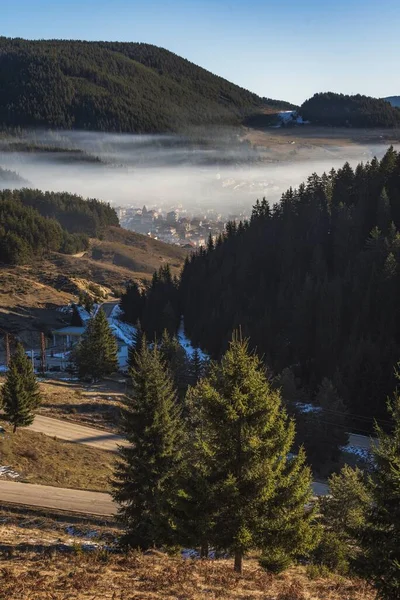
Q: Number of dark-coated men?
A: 0